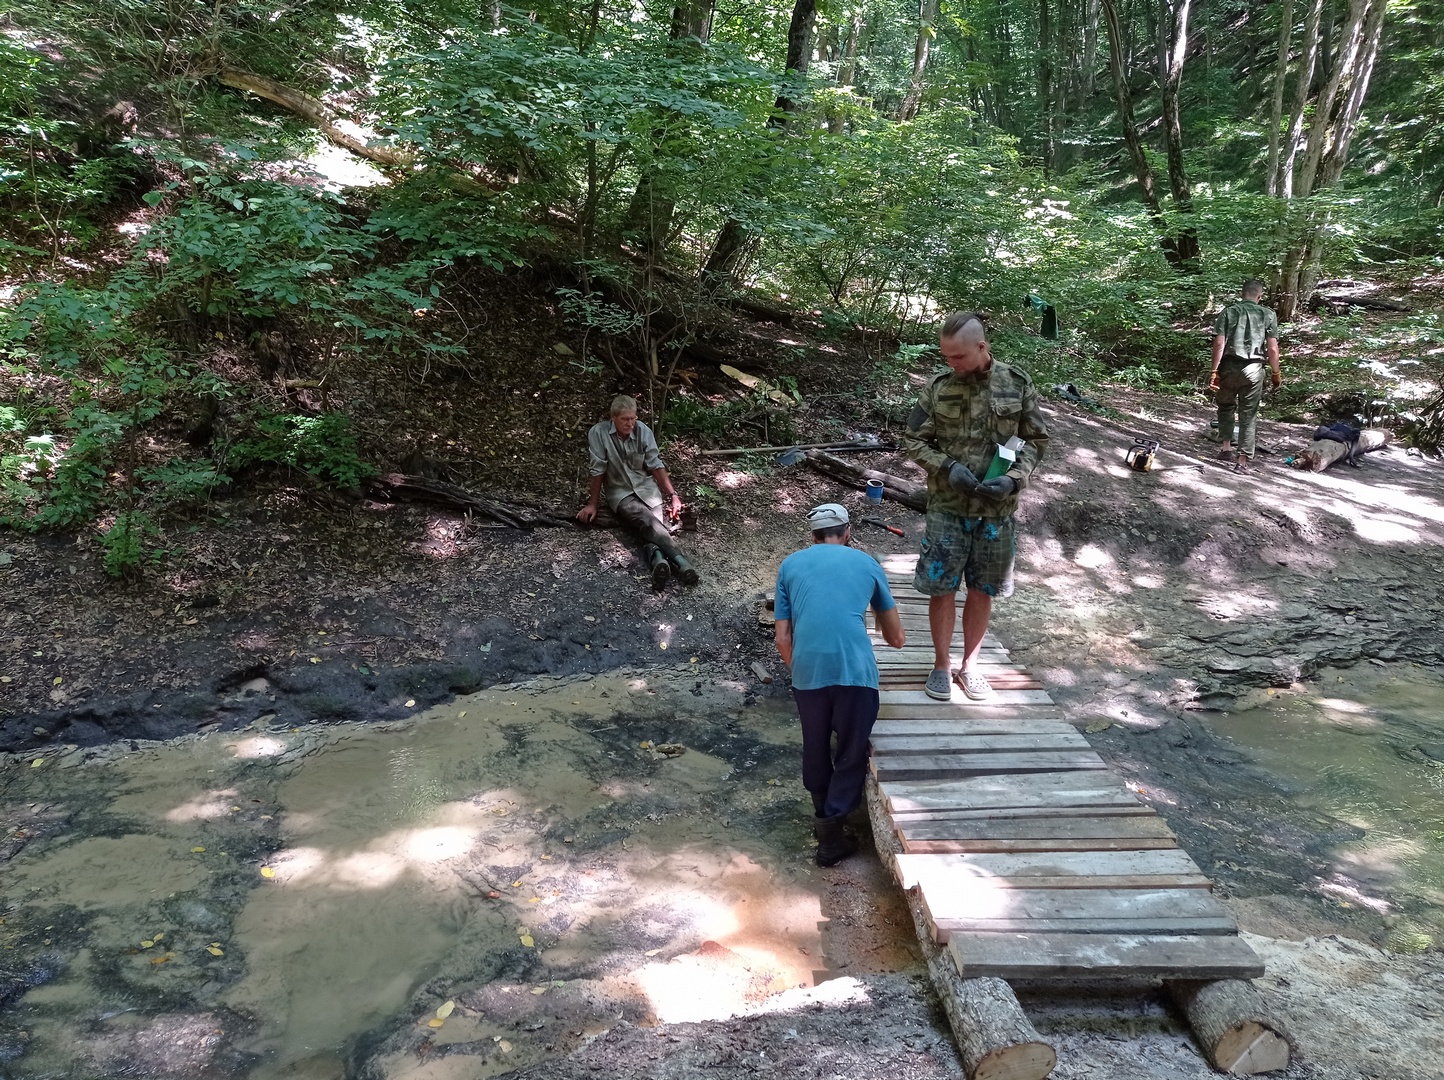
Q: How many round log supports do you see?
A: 2